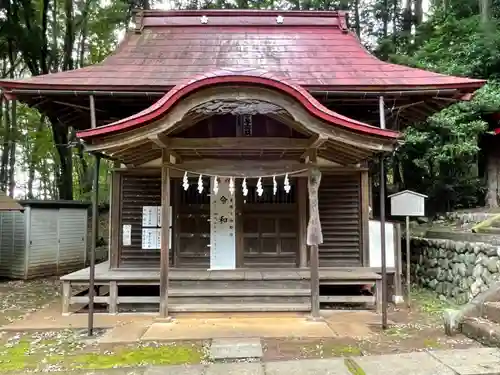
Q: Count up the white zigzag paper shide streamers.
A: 8